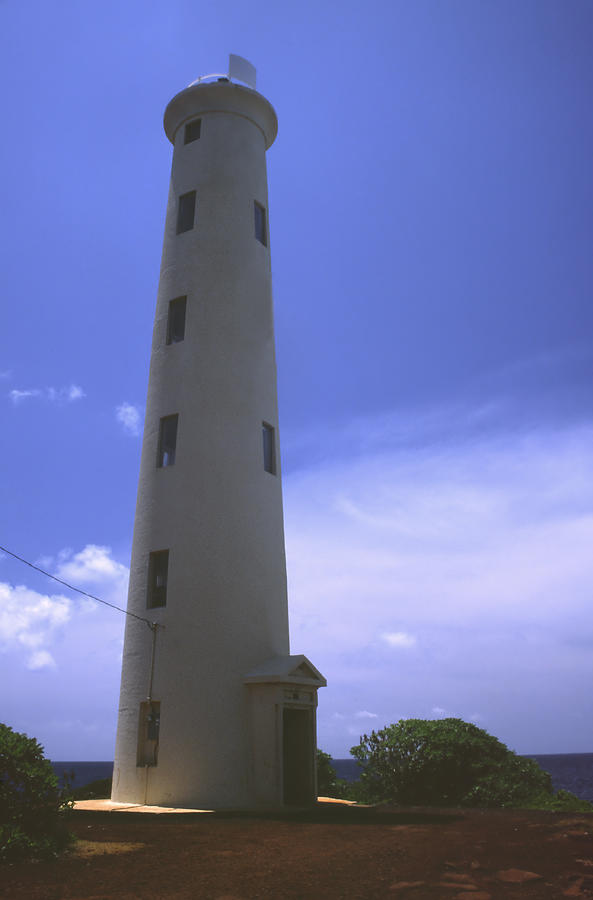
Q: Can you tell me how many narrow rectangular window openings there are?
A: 8